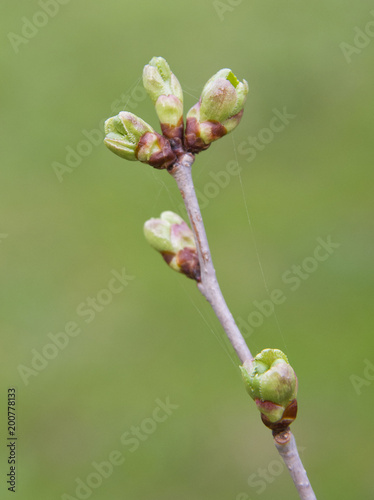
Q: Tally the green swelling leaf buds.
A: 5